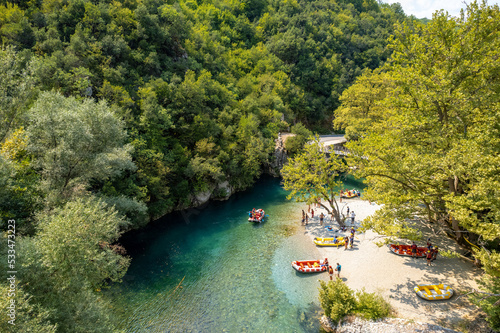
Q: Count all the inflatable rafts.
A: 6